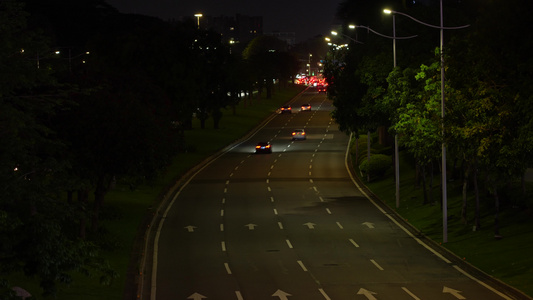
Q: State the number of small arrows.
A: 4